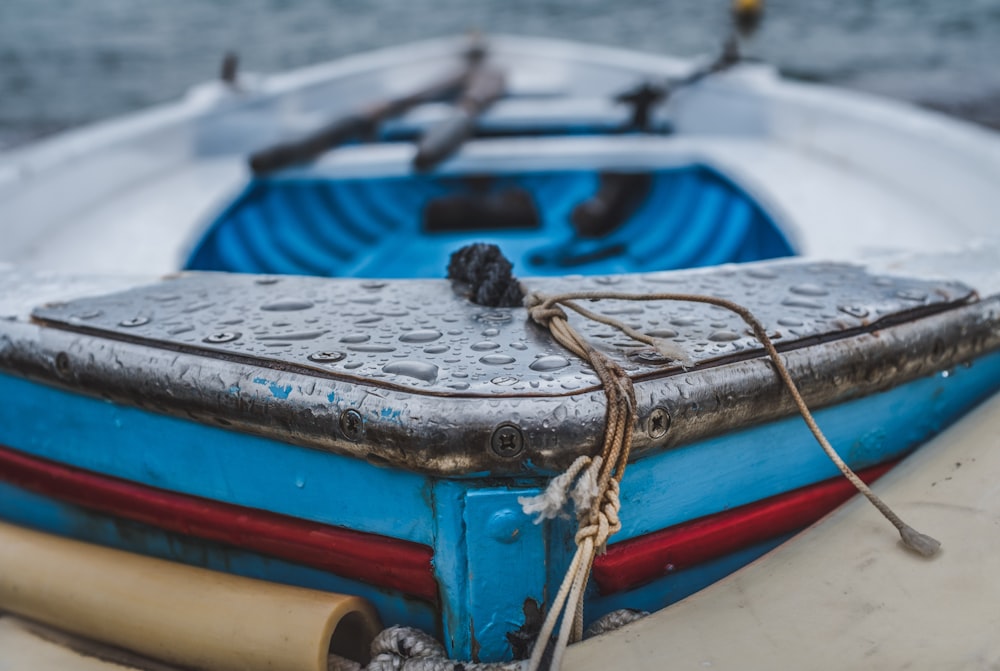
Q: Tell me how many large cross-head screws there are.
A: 3